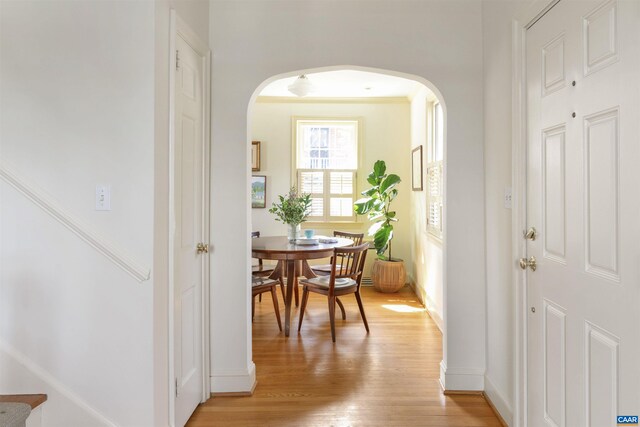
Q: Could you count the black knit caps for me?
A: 0